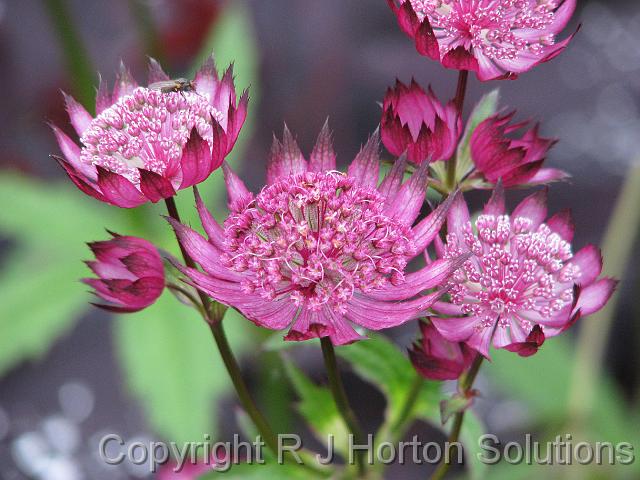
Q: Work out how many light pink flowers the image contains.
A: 4